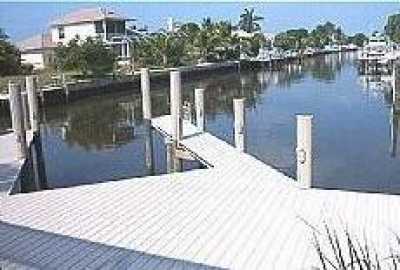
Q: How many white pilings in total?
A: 7